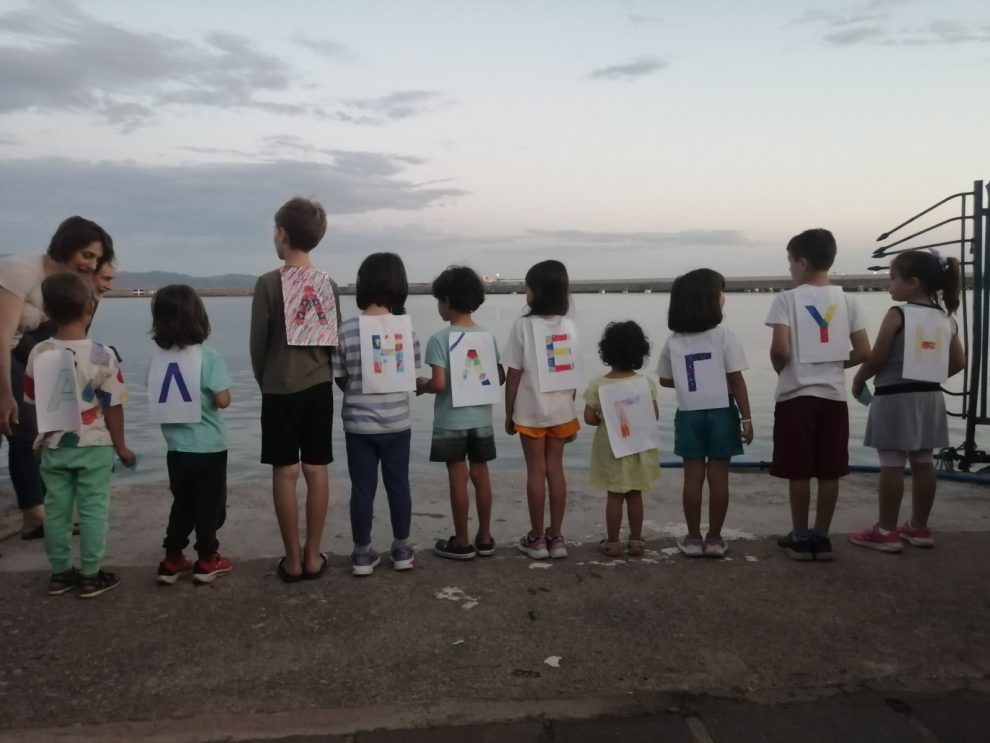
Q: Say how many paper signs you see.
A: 10